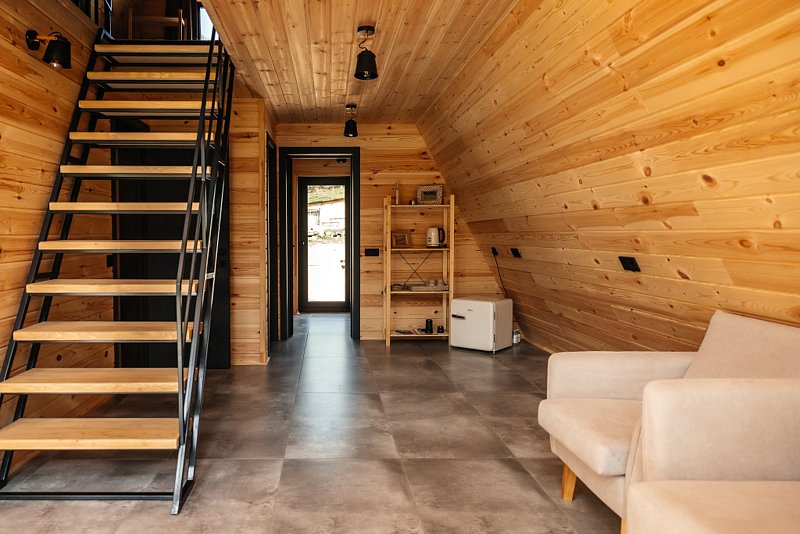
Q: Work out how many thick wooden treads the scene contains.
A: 11